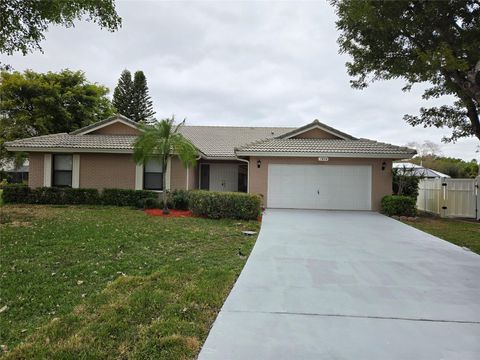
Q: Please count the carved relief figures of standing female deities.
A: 0